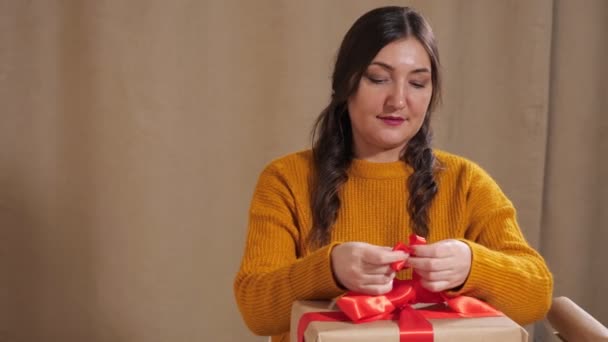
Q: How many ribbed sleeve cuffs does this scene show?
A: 2